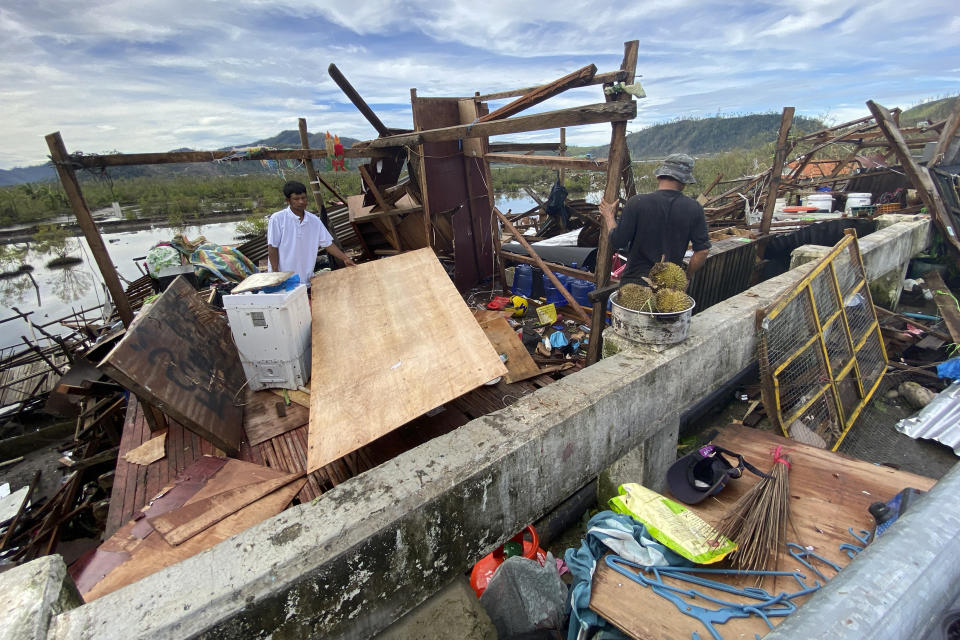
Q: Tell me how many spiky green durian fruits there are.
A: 3